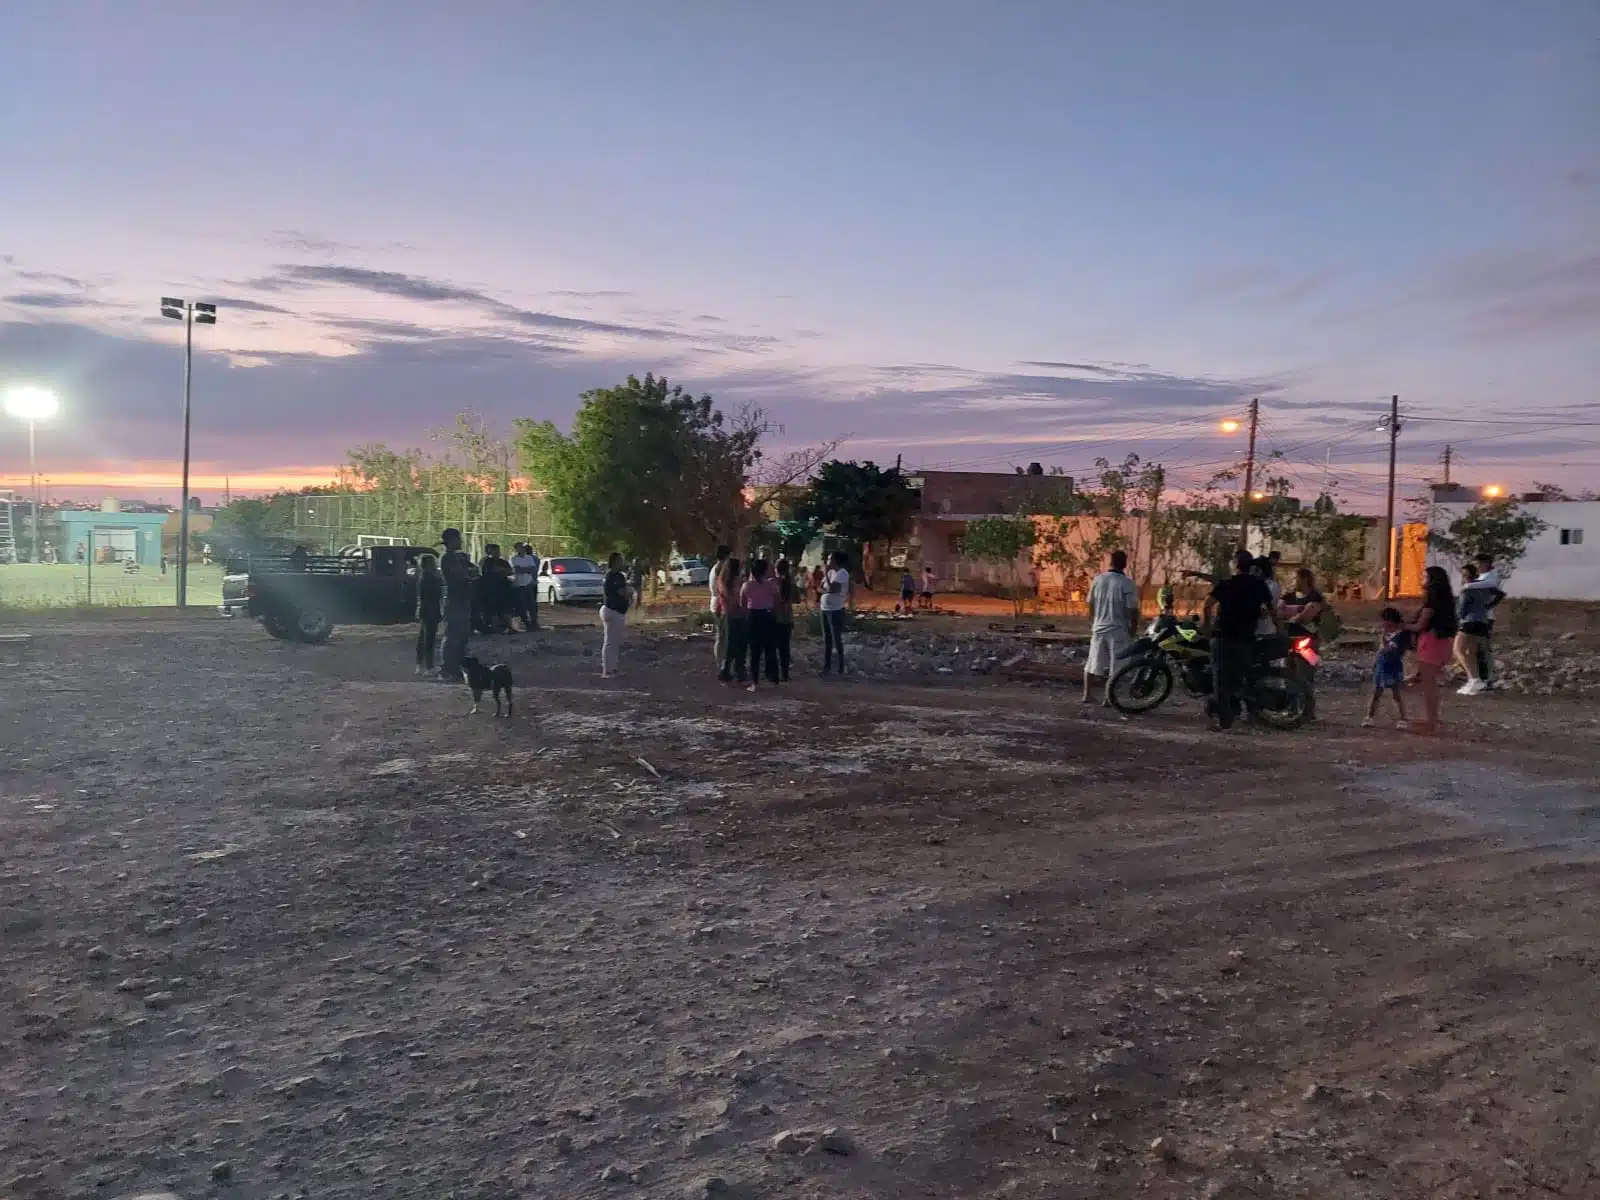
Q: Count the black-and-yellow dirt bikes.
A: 1